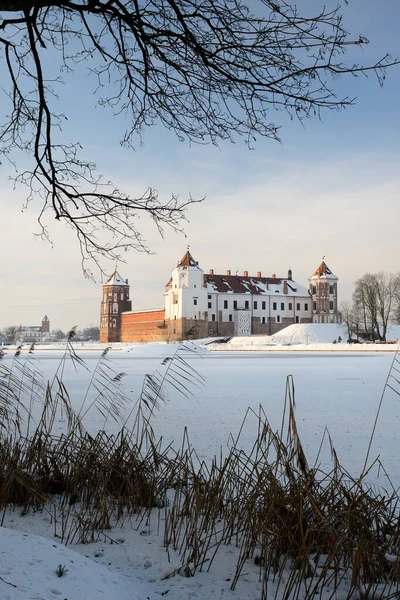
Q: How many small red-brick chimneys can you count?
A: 5